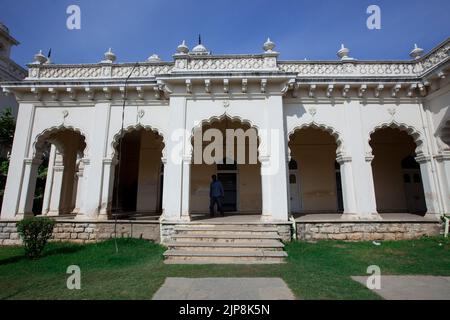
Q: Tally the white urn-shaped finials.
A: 6